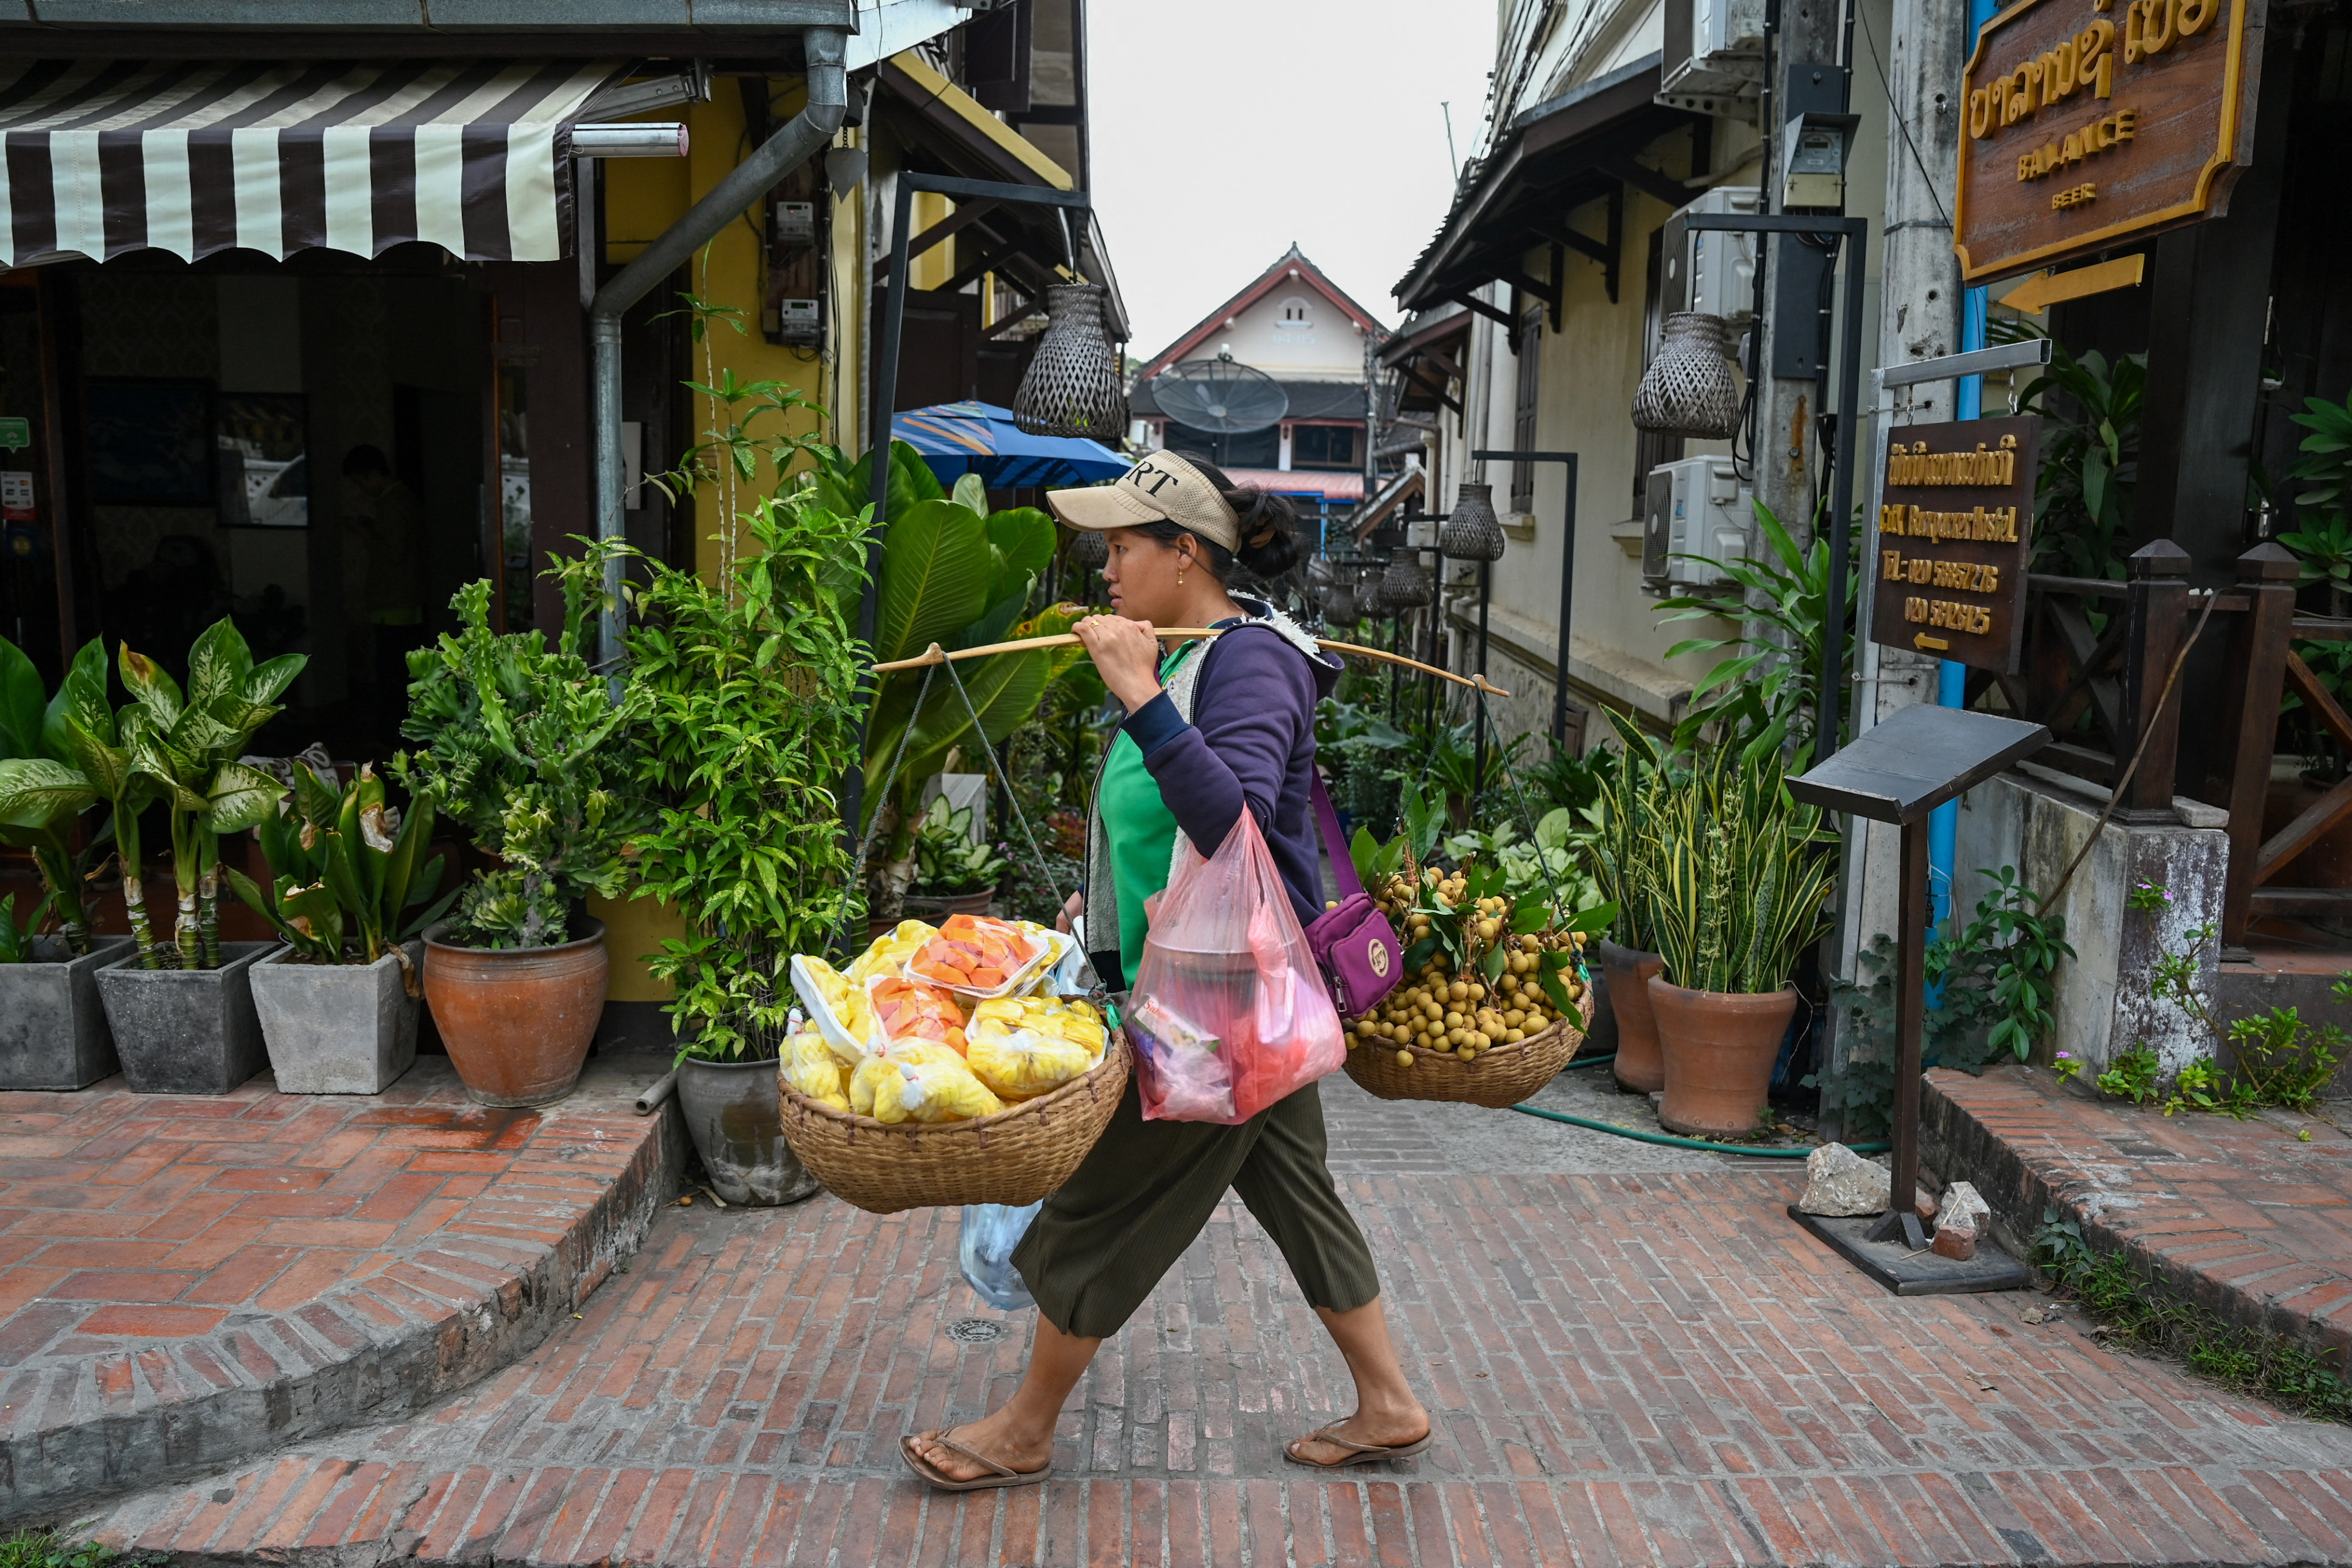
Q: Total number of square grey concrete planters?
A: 3